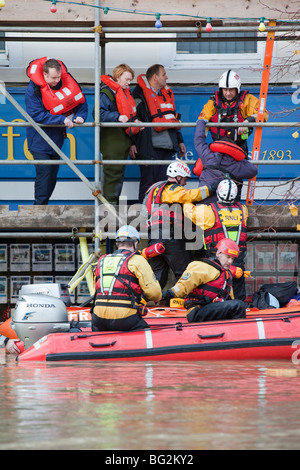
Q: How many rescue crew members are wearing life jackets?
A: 5